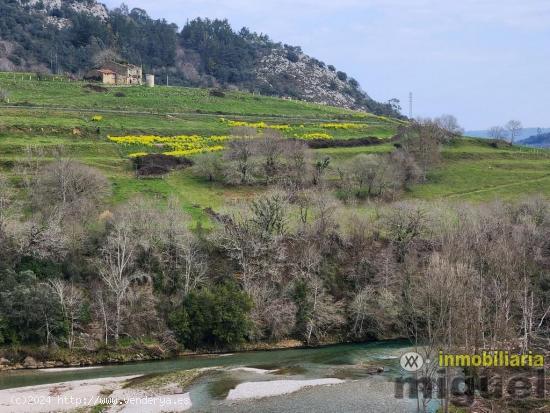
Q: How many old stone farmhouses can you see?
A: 1